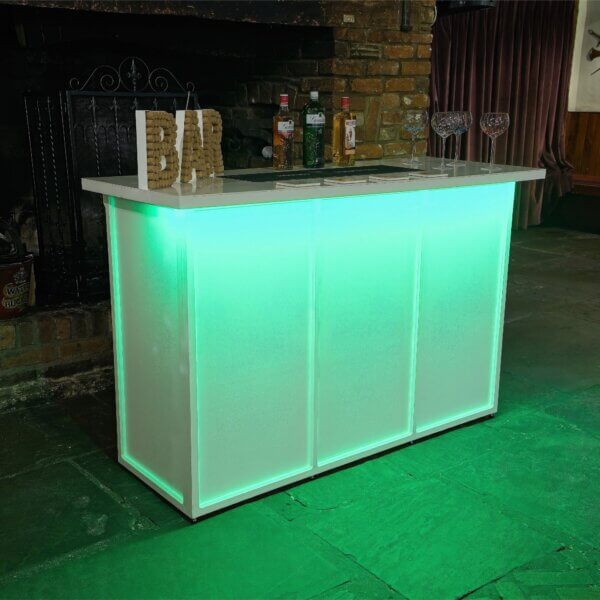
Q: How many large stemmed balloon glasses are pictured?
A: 4